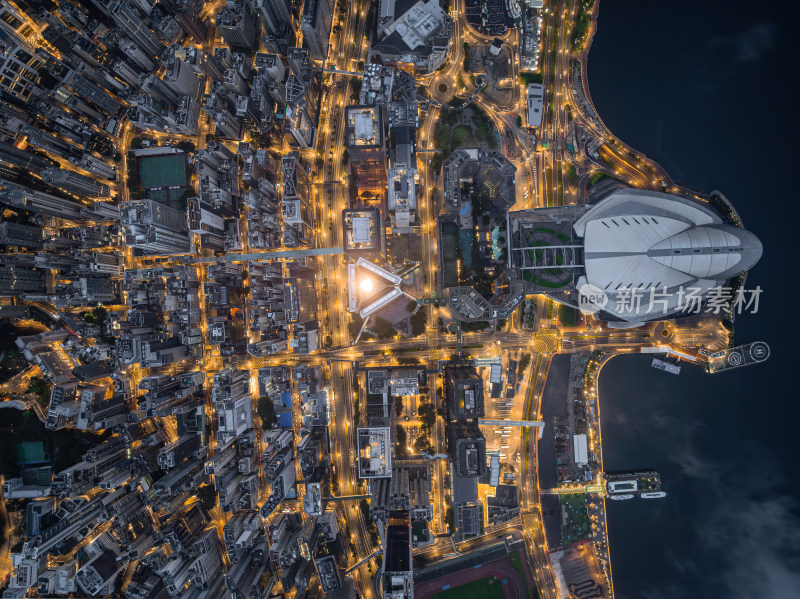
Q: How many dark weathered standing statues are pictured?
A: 0